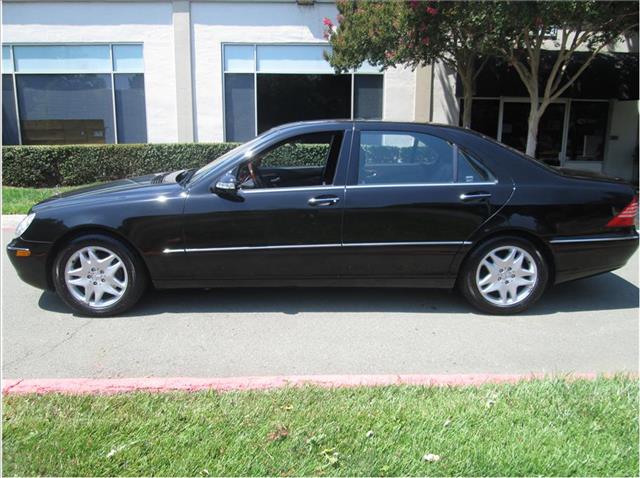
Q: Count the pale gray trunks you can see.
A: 2